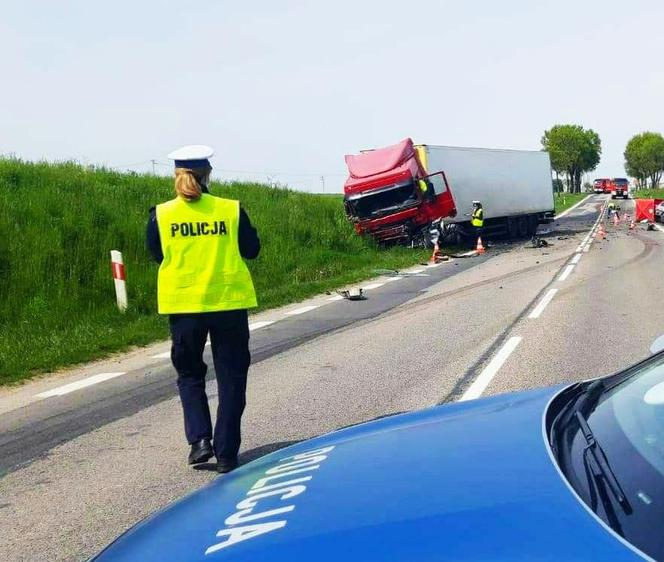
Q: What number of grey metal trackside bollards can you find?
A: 0